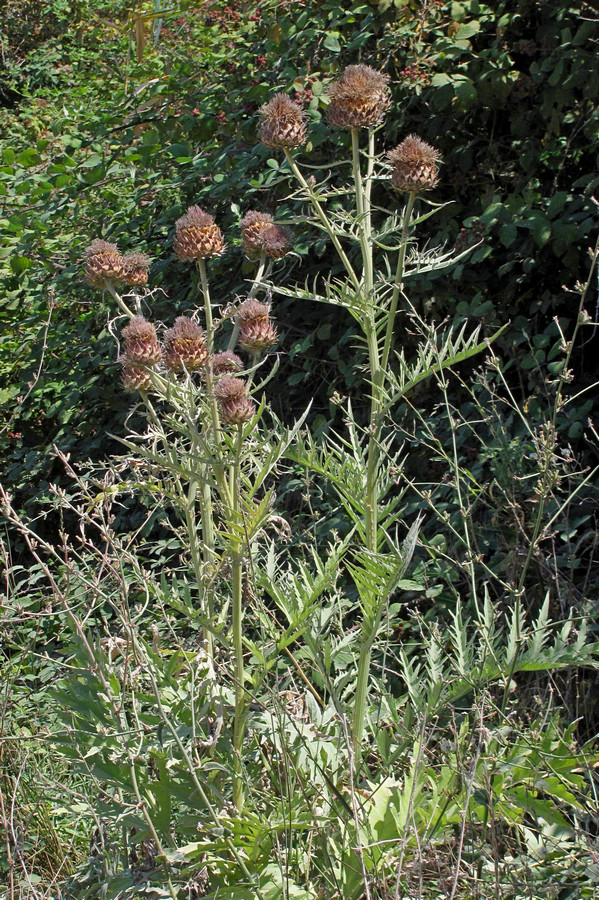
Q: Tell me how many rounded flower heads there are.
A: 14